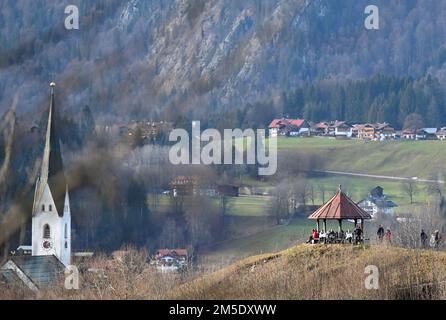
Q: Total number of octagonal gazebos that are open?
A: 1